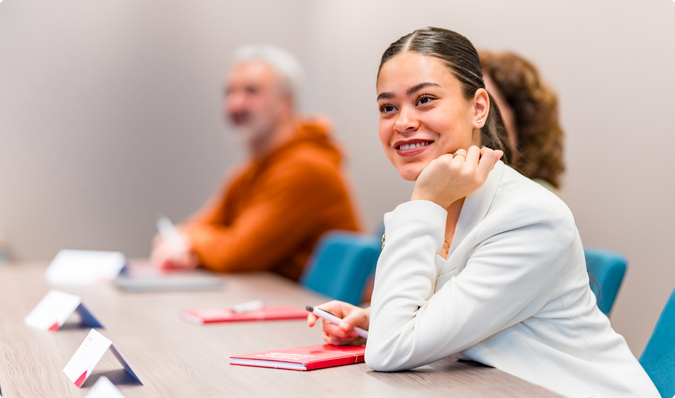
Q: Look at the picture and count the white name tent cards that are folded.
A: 4